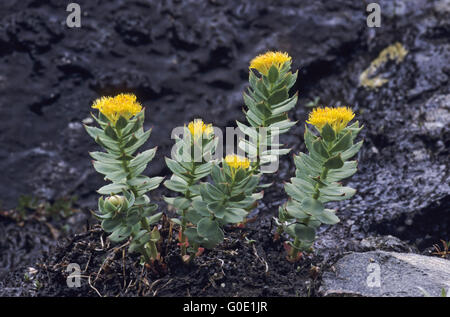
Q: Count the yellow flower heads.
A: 5